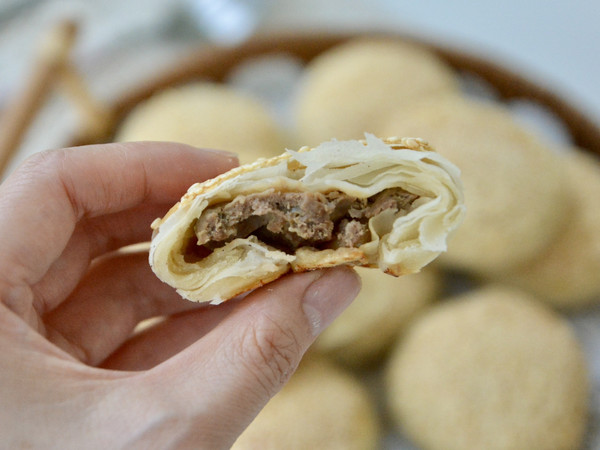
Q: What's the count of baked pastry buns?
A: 8